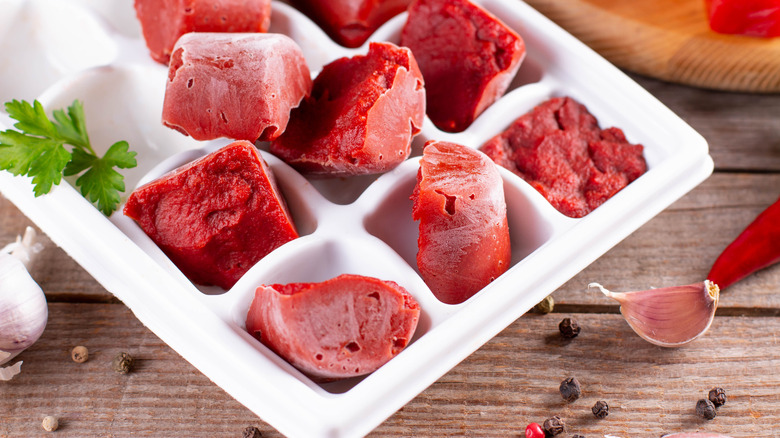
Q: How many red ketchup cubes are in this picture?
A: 9